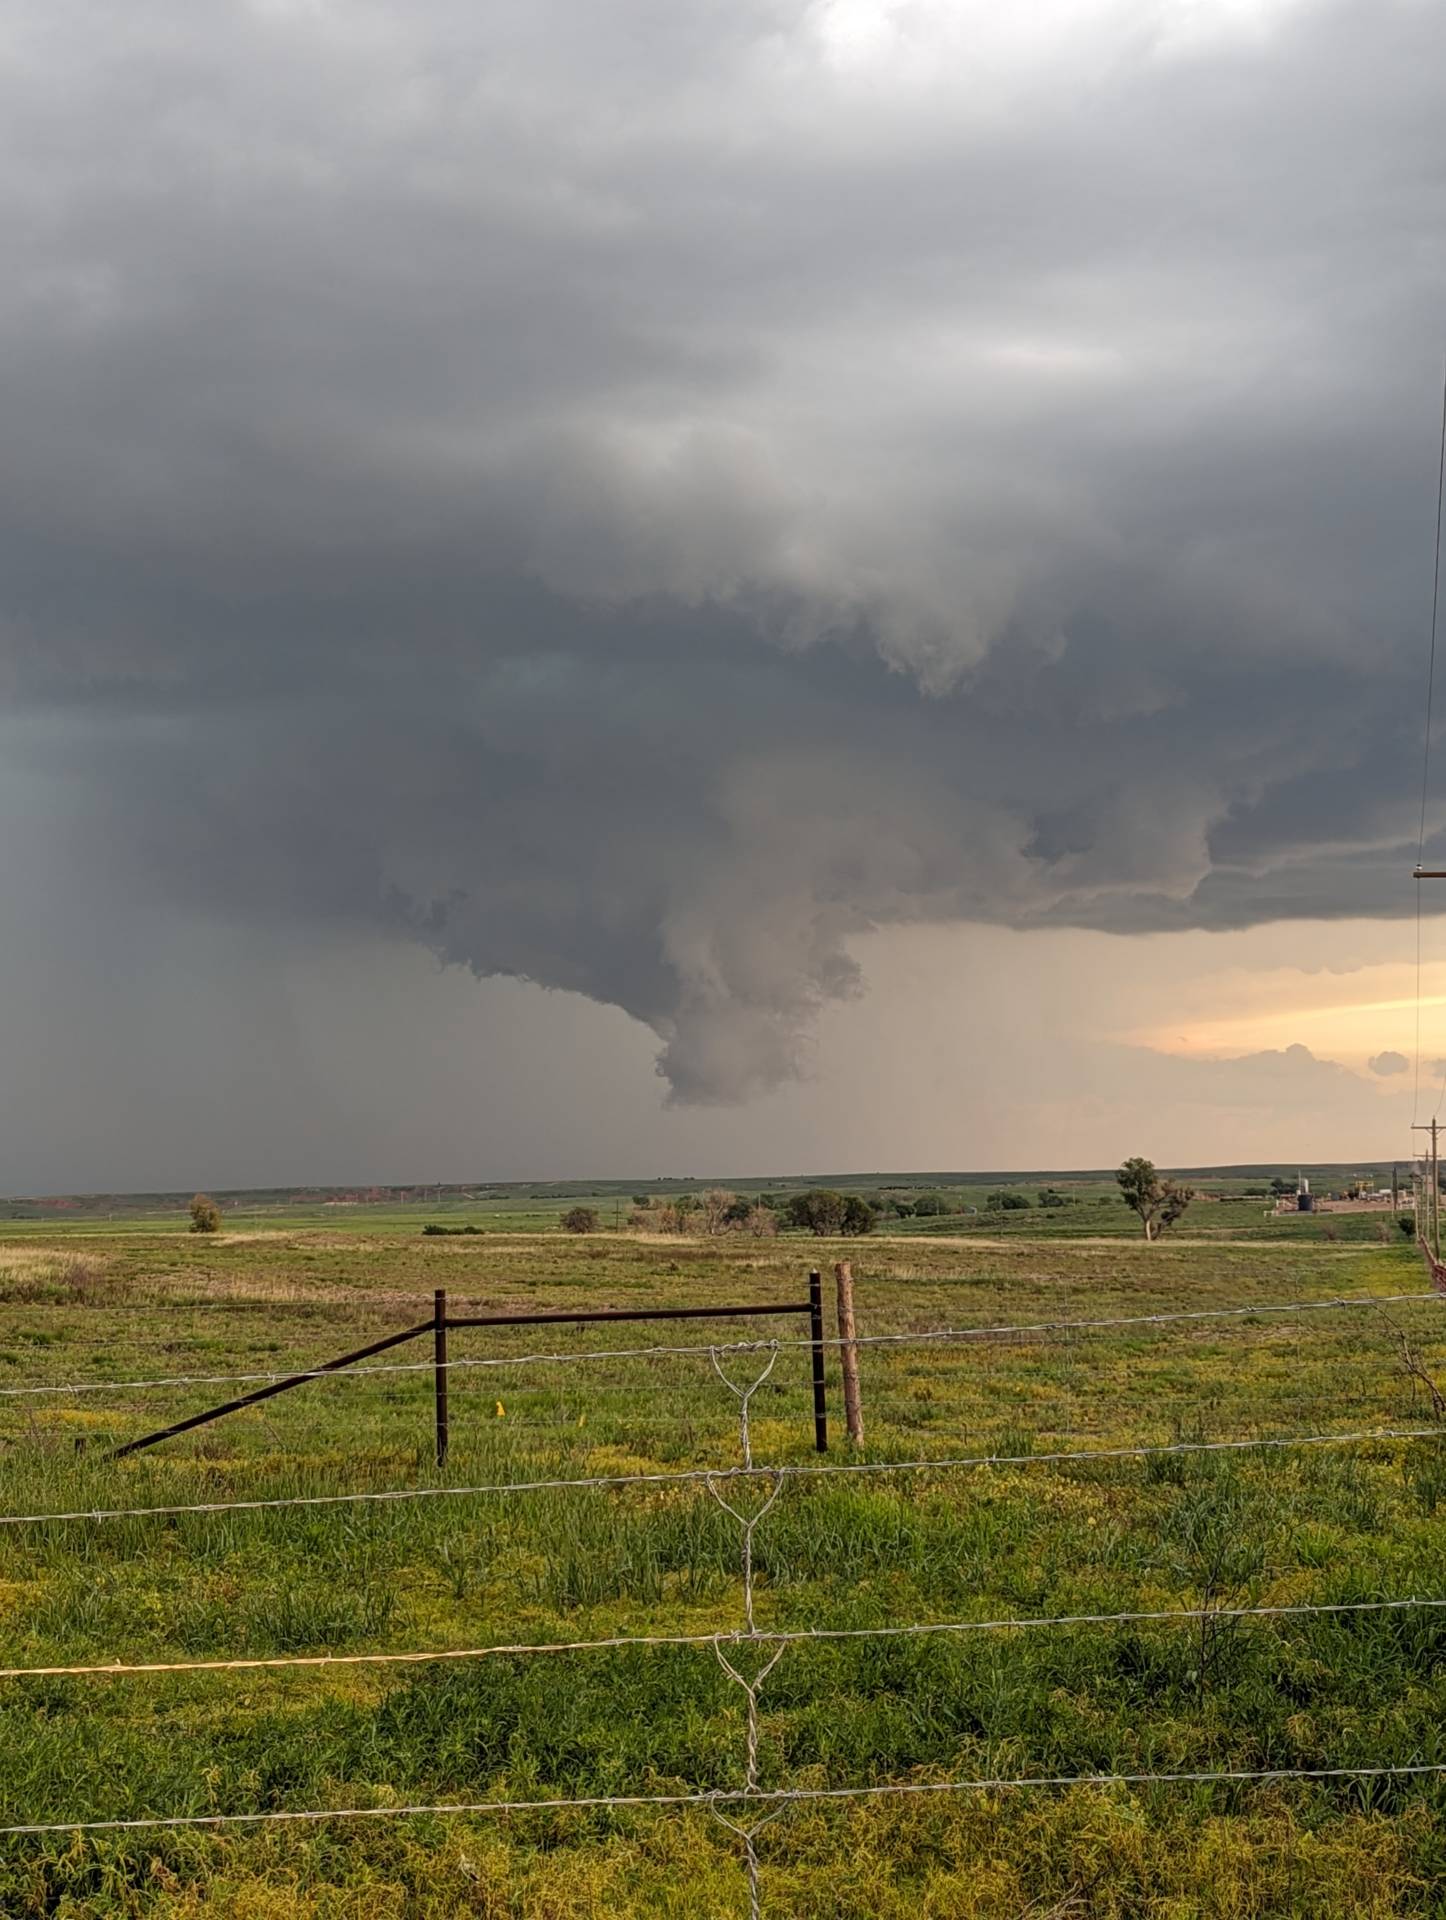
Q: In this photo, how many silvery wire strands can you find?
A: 4